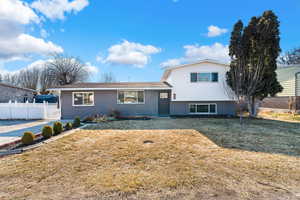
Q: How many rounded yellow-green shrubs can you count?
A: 5